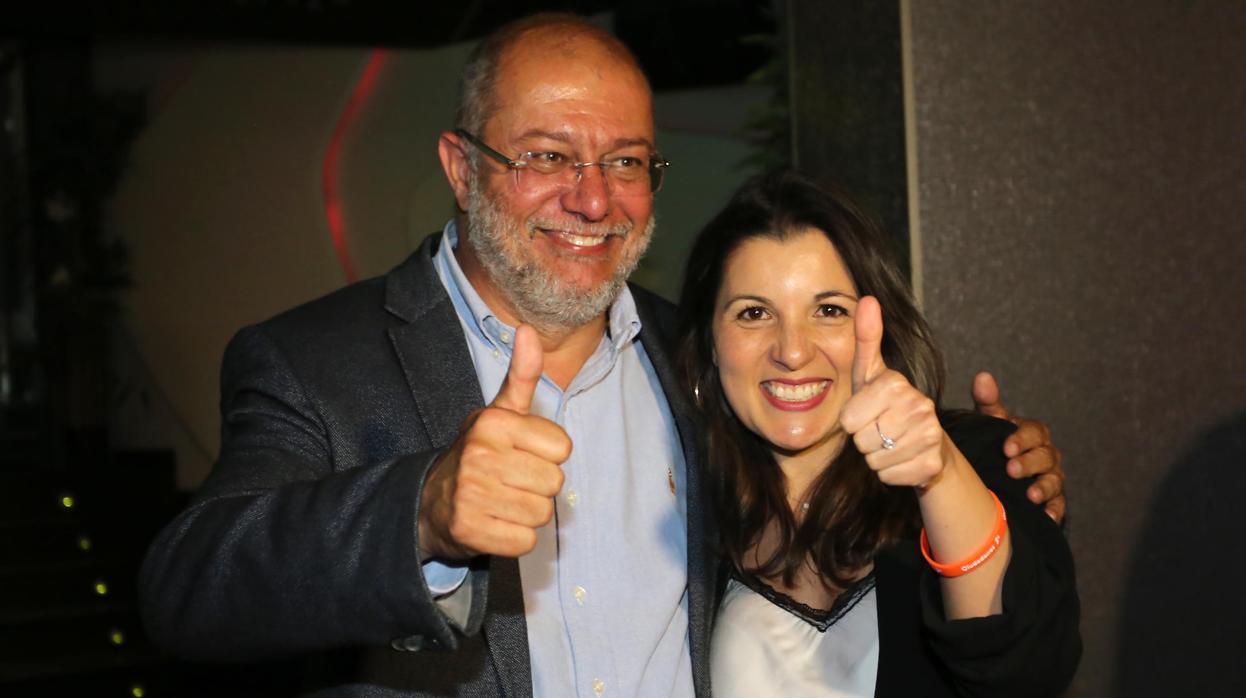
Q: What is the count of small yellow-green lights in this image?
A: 5